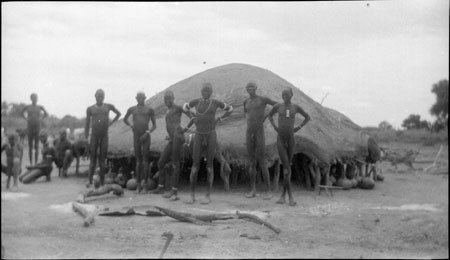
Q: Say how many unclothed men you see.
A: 7